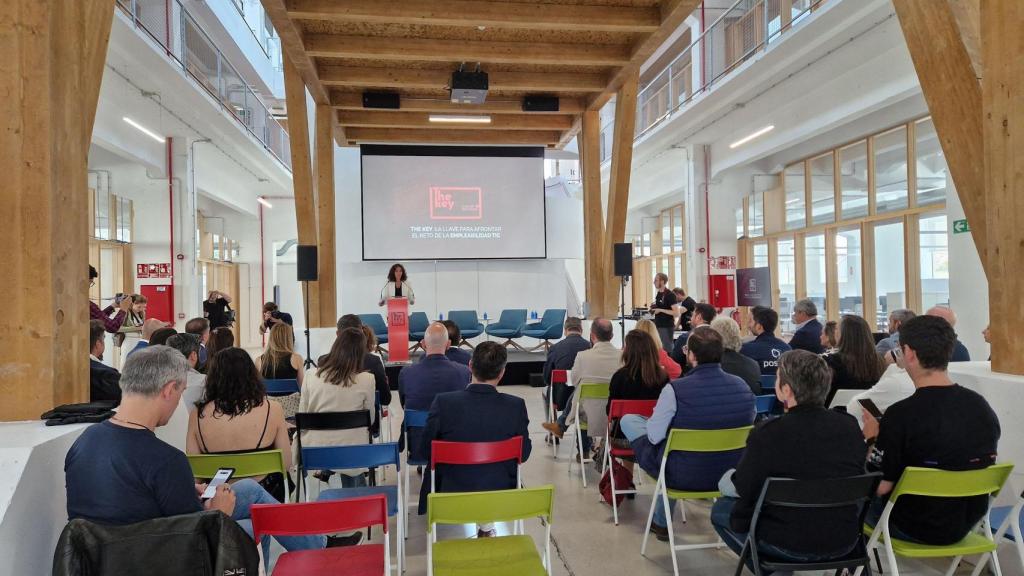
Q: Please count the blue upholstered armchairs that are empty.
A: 5